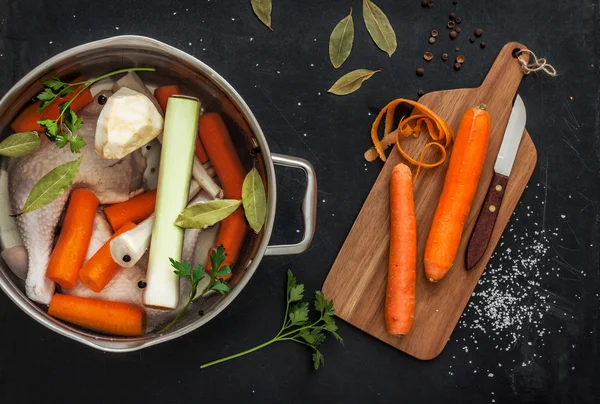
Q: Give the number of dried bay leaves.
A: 8